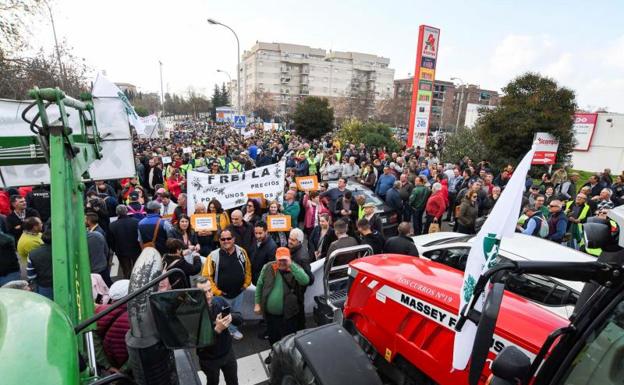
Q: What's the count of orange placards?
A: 4